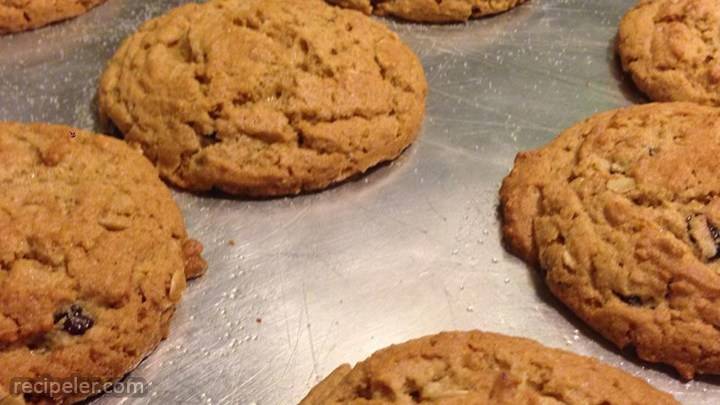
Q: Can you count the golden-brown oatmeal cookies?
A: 7